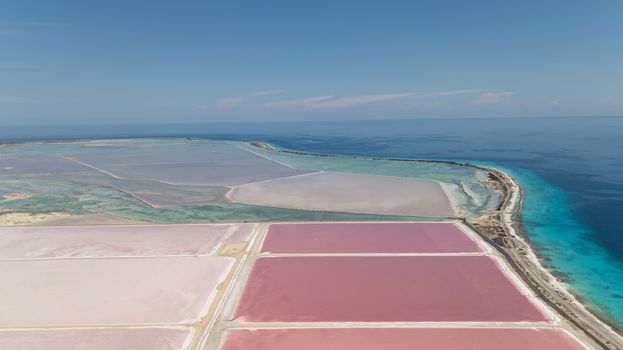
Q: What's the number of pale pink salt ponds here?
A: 3